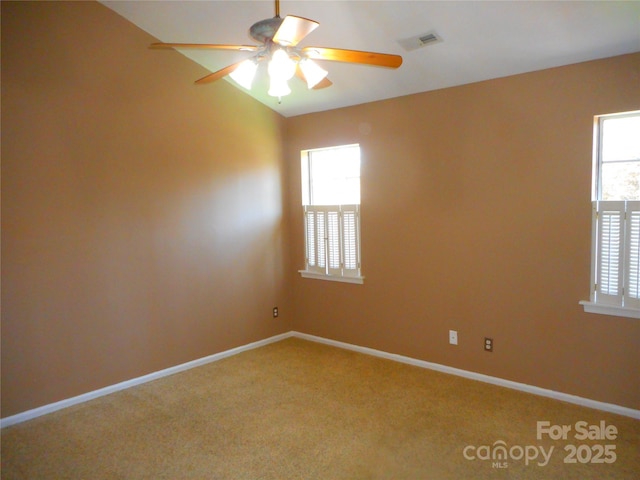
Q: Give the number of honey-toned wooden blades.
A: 5